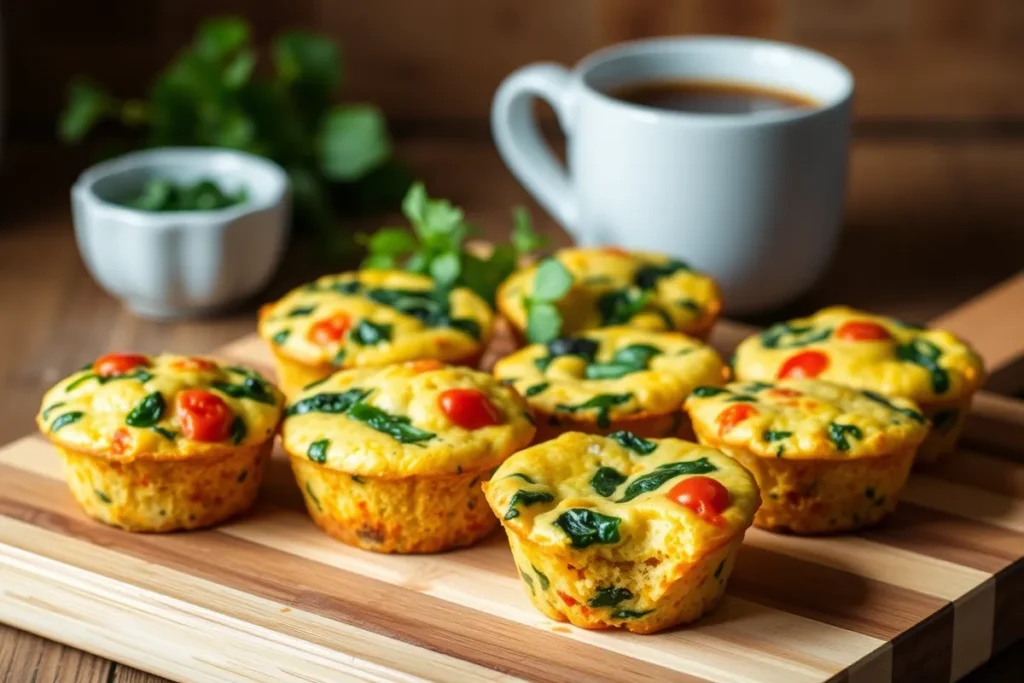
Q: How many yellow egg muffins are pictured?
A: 8